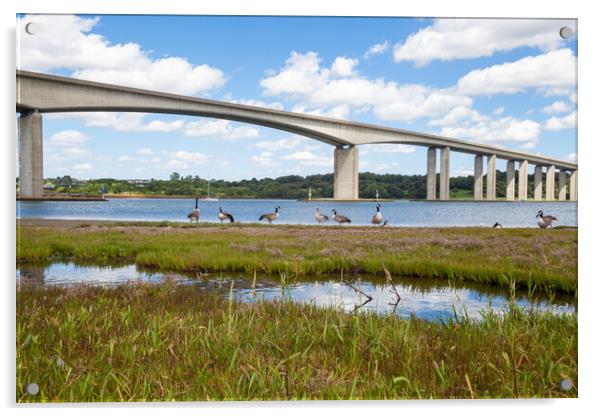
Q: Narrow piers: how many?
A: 10